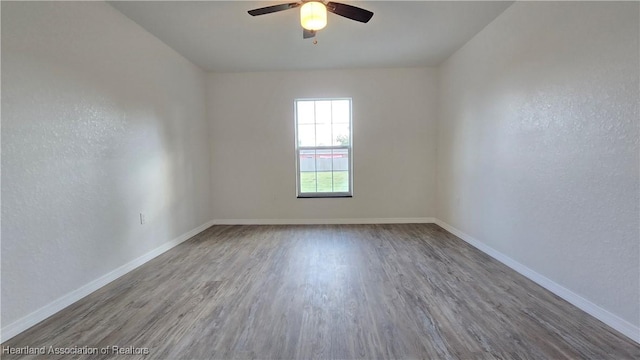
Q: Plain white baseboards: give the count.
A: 3